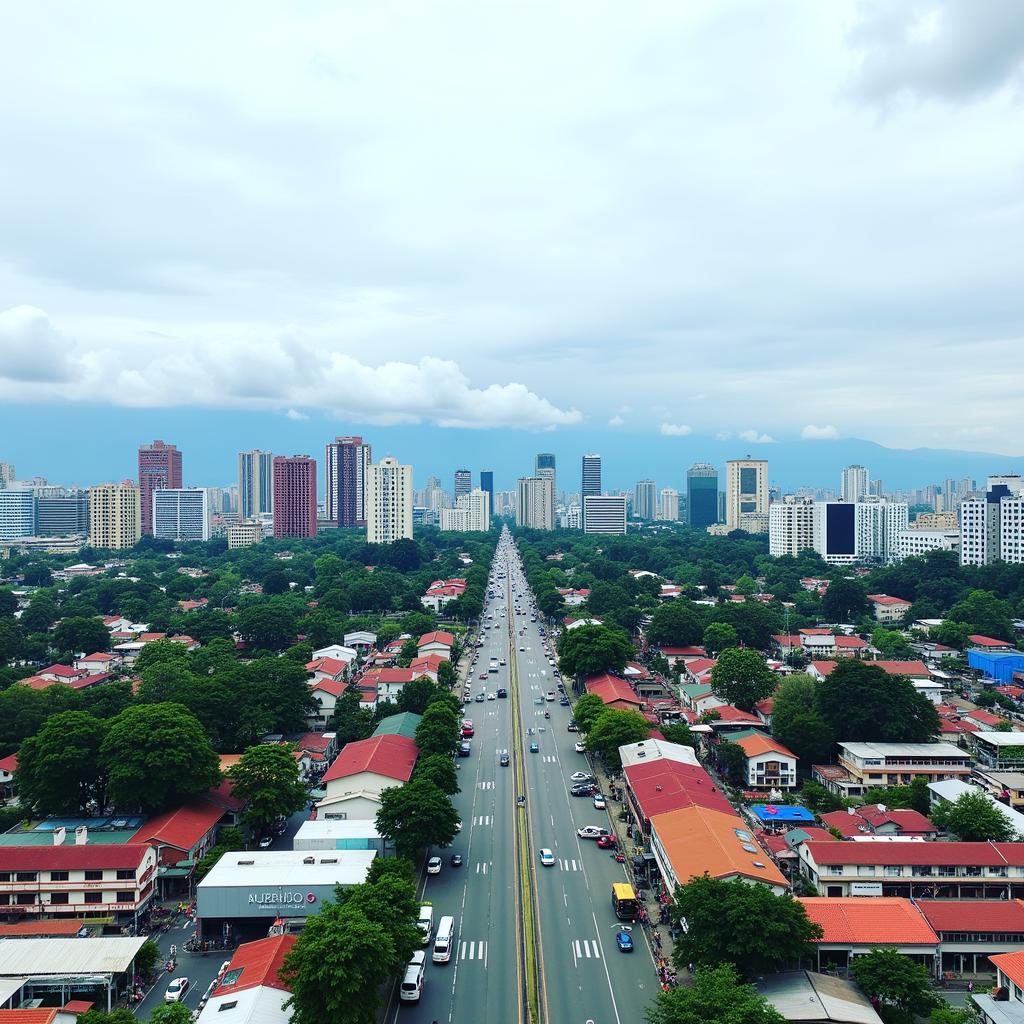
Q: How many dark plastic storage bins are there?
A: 0